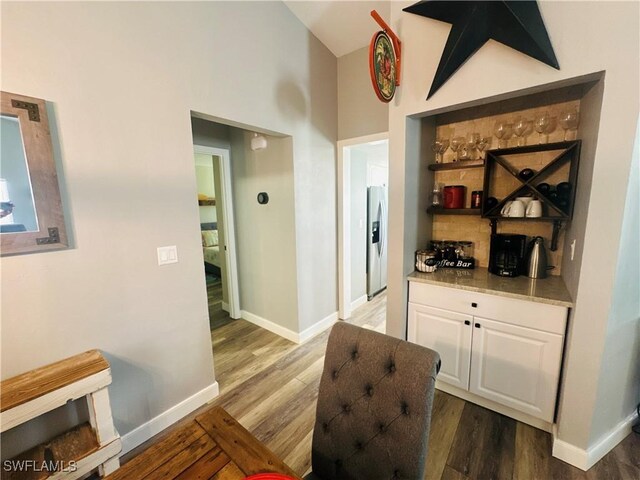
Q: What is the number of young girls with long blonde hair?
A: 0